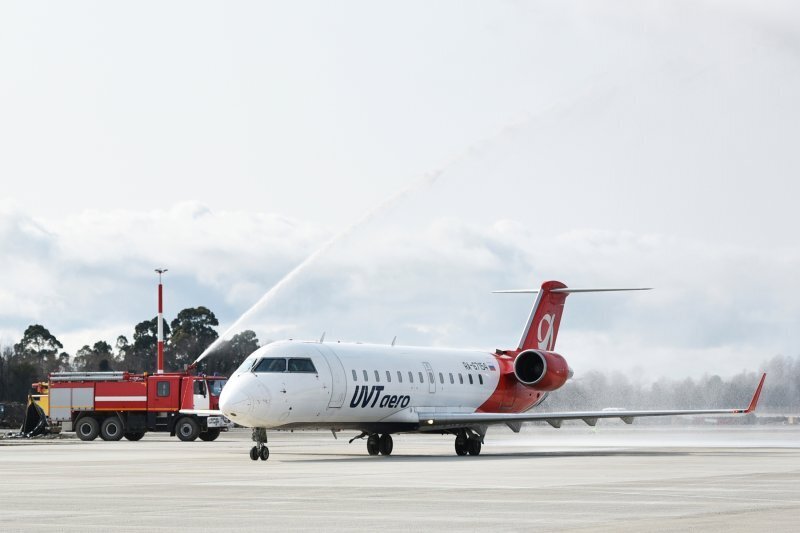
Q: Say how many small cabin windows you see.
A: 13